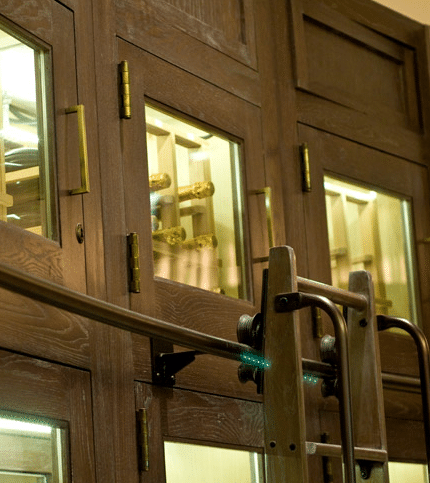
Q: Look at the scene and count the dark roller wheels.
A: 4